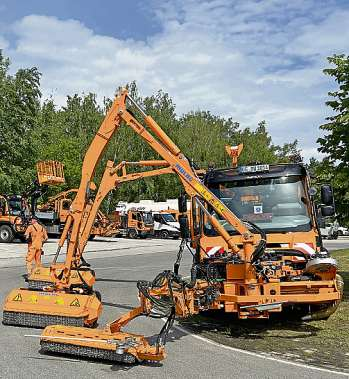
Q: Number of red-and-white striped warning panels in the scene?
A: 2